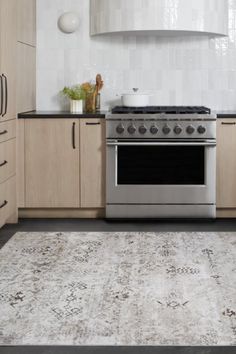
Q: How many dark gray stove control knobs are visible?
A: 8